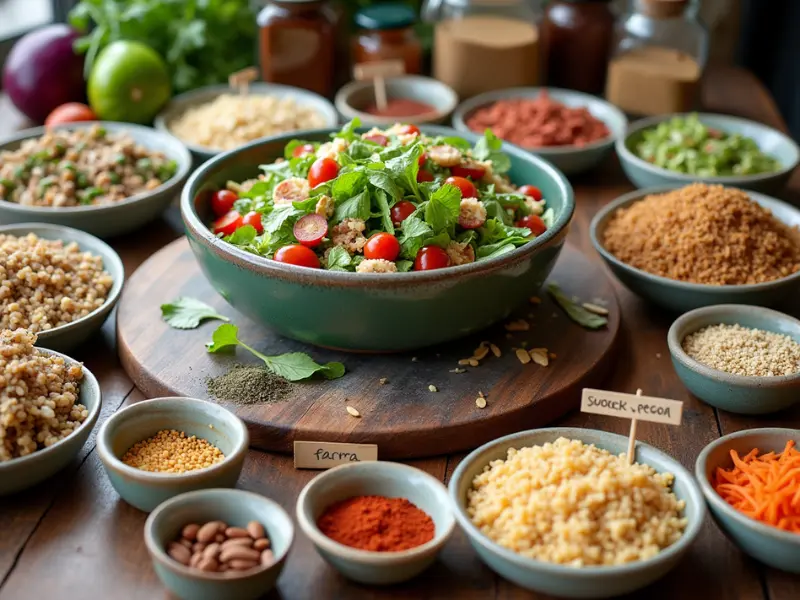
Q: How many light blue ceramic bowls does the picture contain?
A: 14